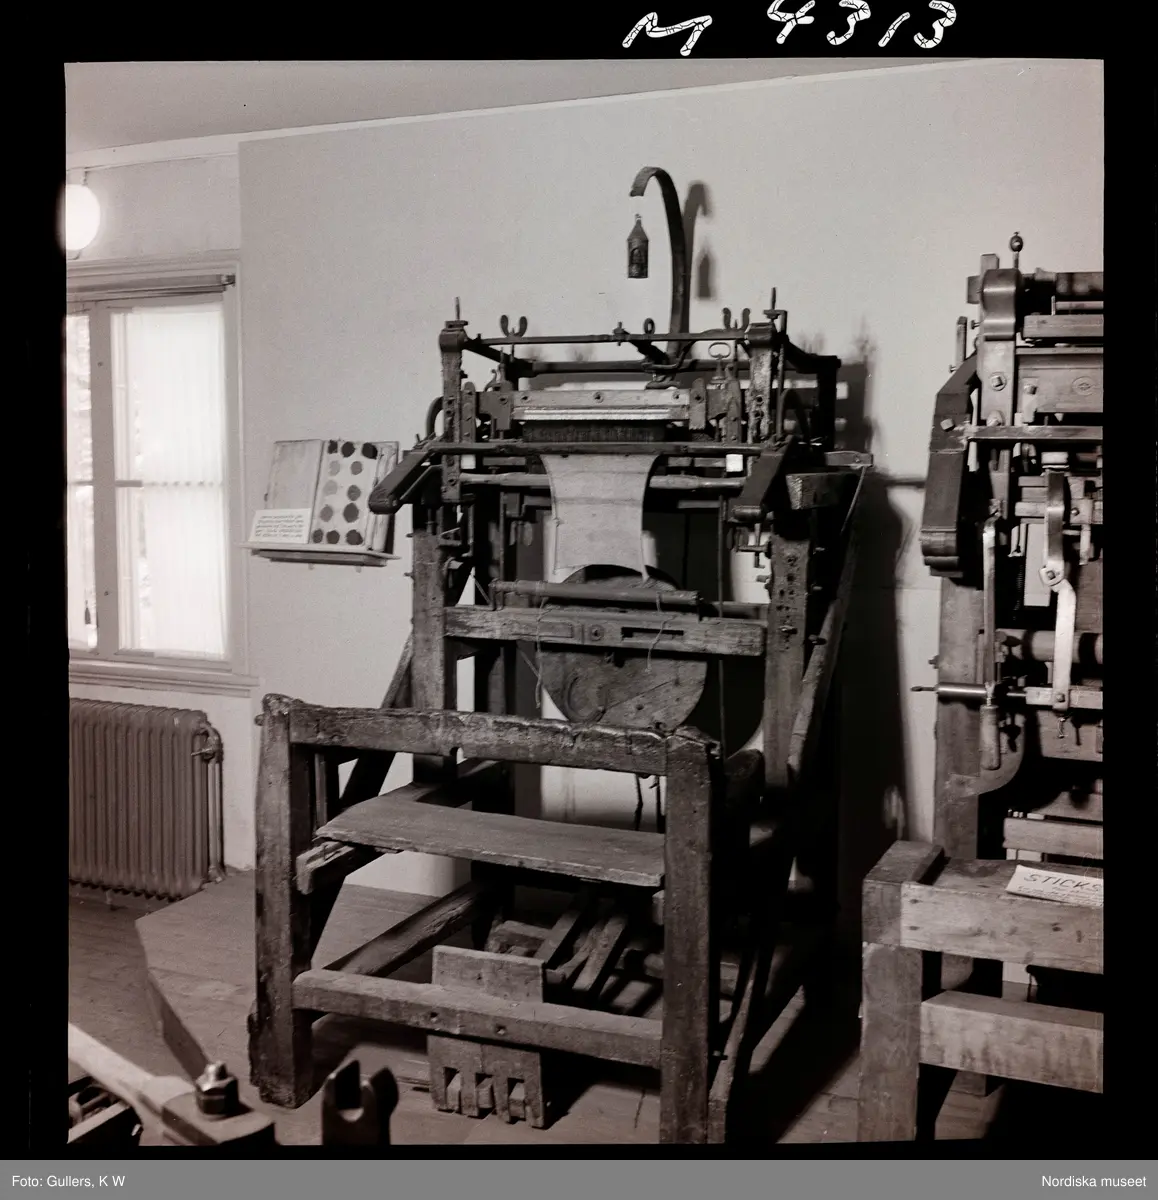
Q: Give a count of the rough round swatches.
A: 12